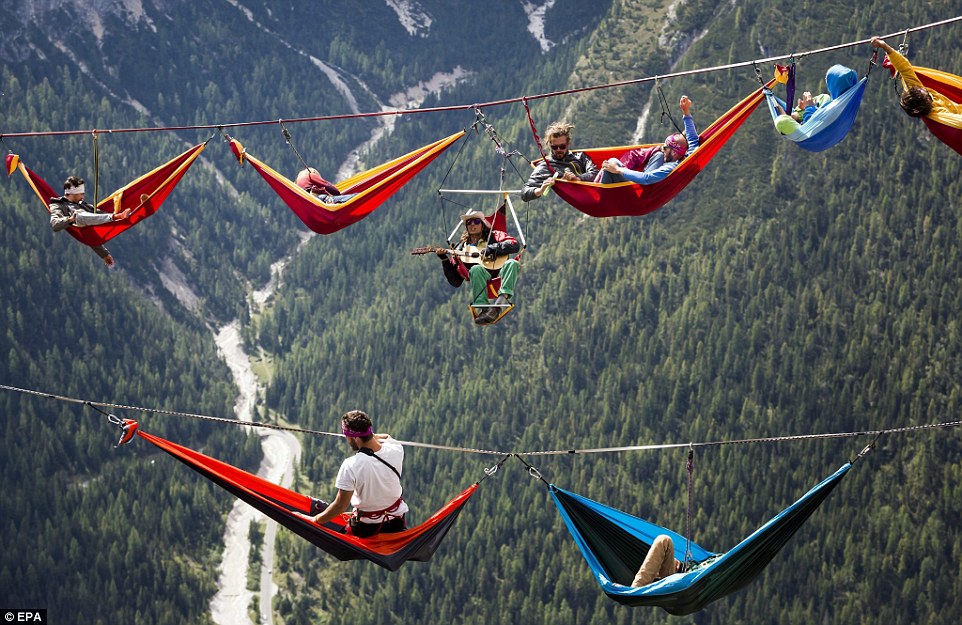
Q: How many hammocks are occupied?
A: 7